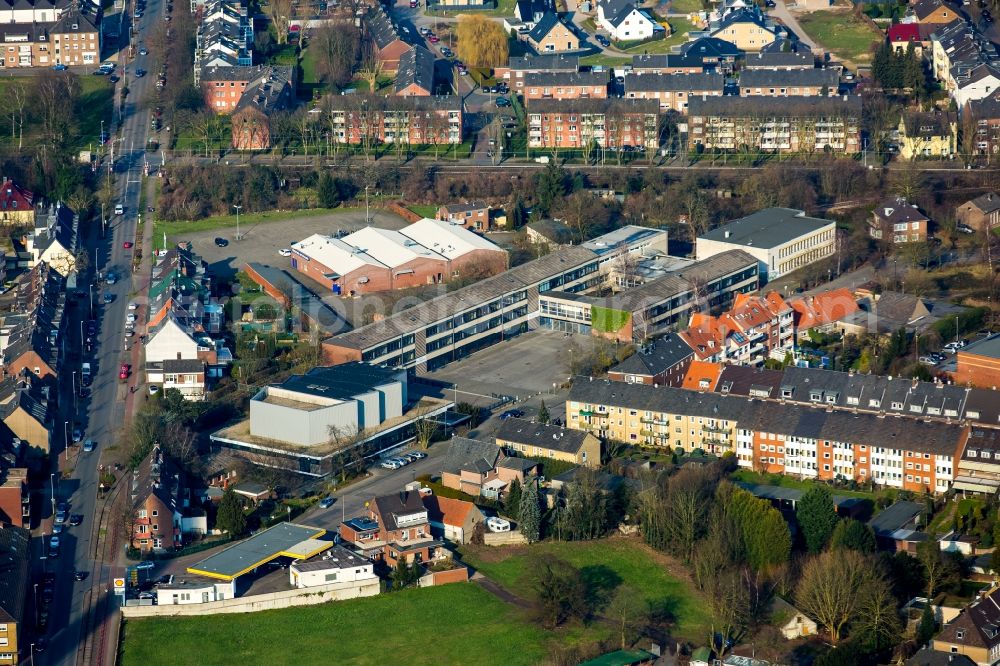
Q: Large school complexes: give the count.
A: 1